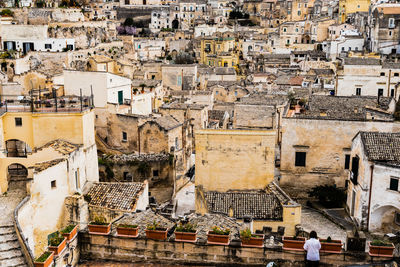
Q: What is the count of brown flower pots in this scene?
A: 12